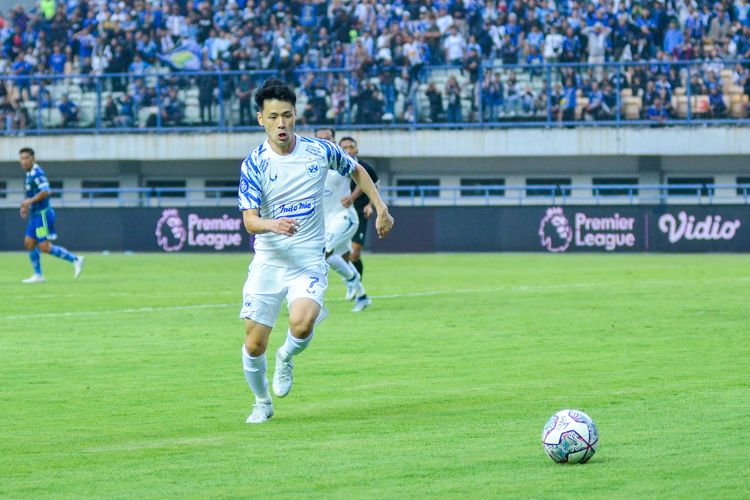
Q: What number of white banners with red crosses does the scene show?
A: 0